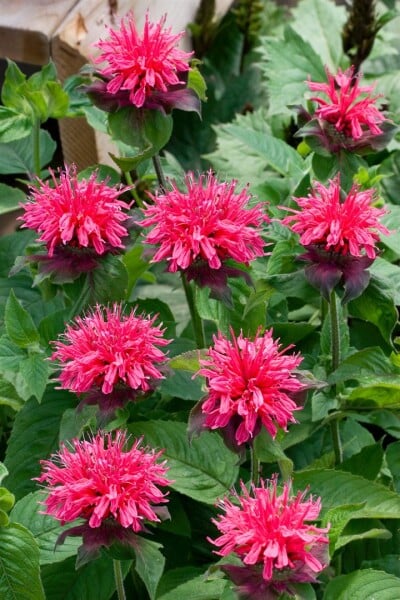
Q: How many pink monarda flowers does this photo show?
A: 9